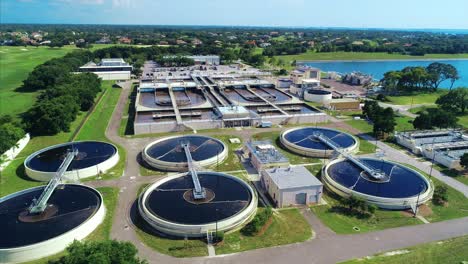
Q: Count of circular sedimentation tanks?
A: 6